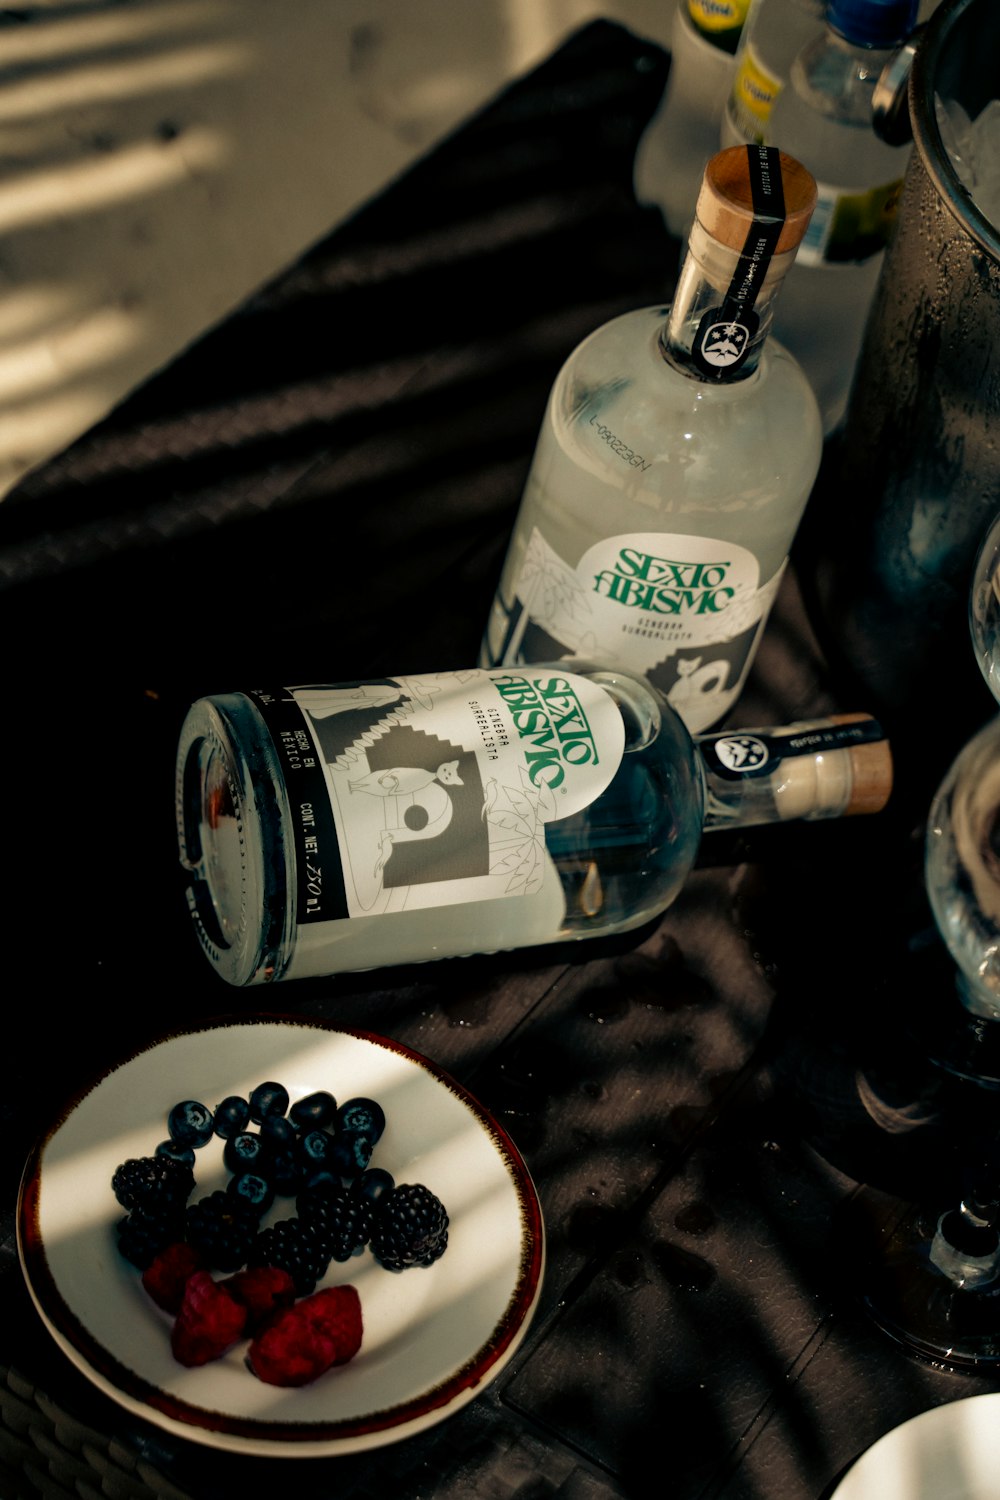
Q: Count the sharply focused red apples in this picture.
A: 0